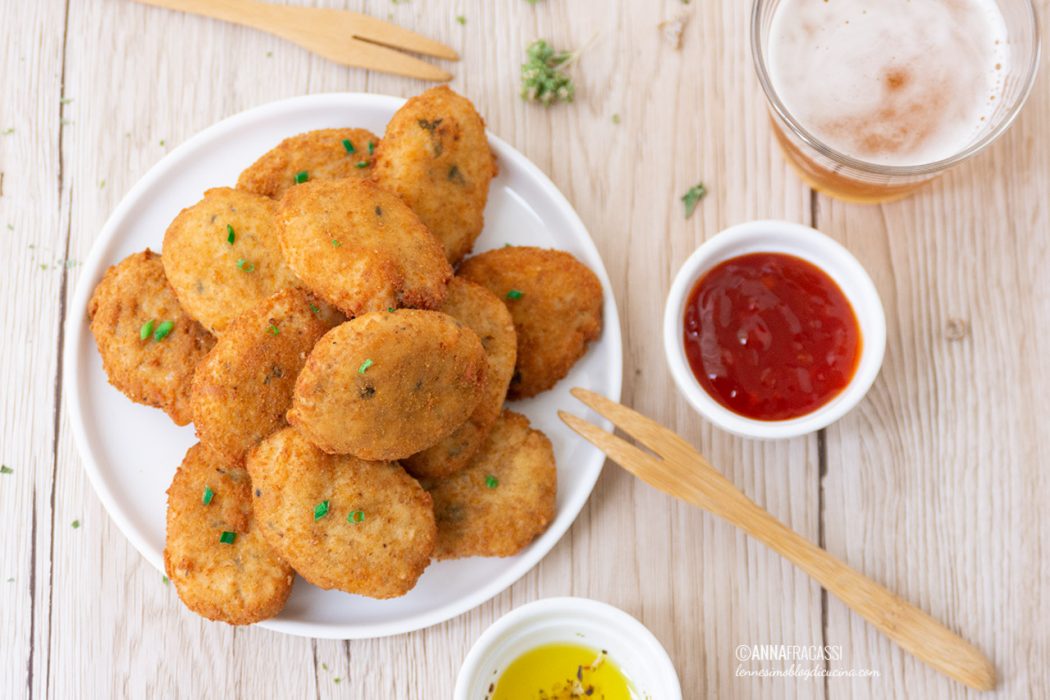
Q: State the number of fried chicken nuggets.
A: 12